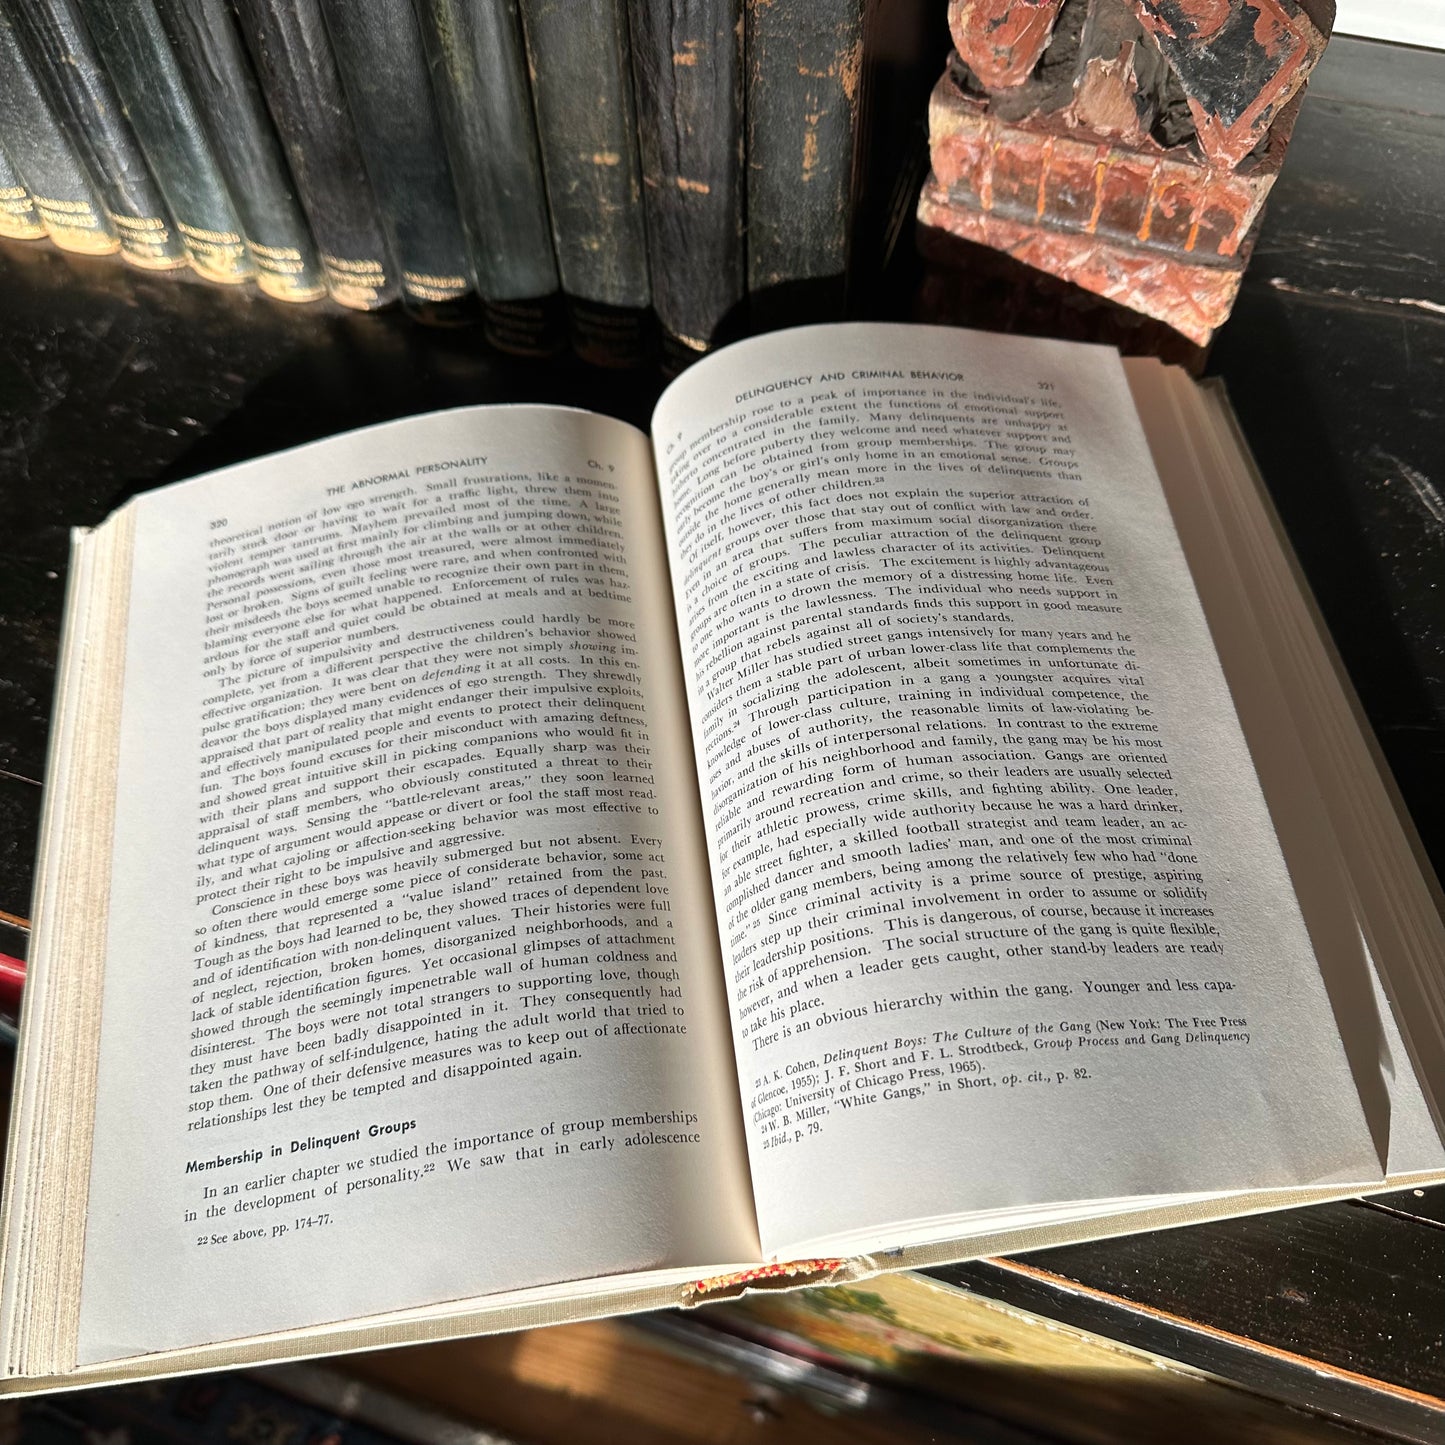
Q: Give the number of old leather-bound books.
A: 11